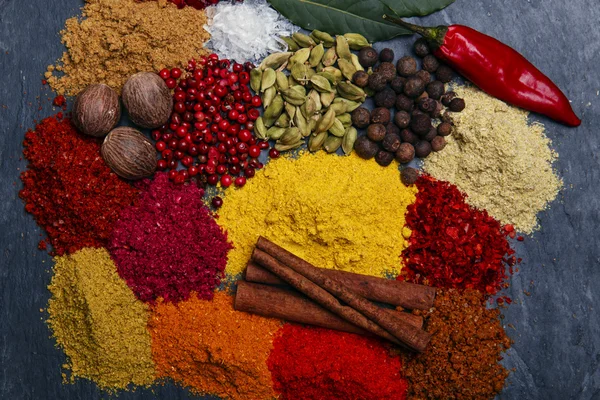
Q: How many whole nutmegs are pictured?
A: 3